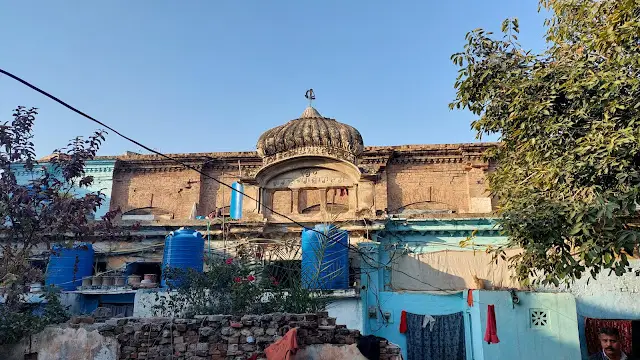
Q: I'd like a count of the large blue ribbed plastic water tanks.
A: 3